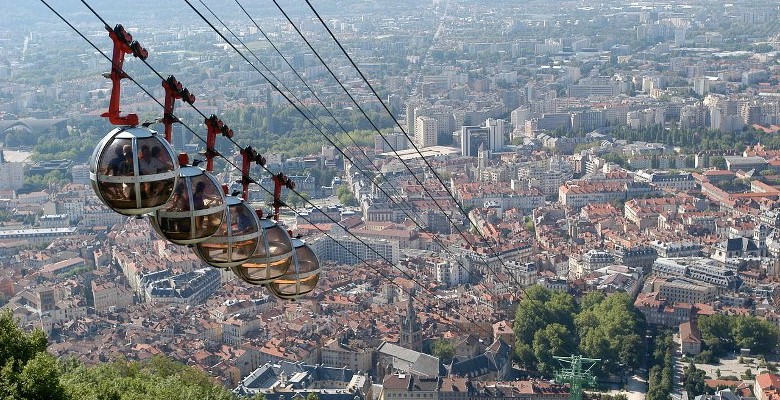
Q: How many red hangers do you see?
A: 5